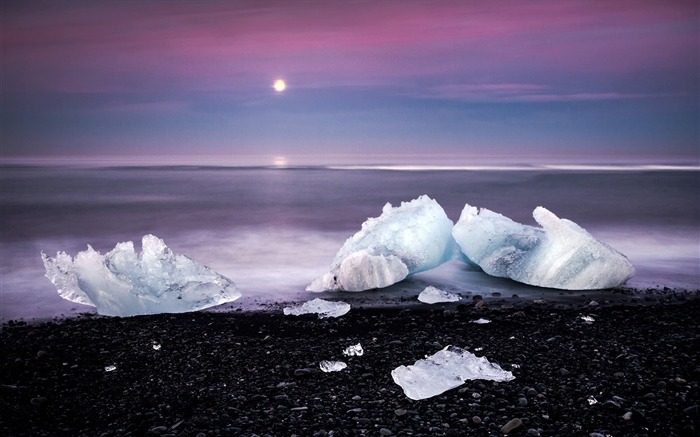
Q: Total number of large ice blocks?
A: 3